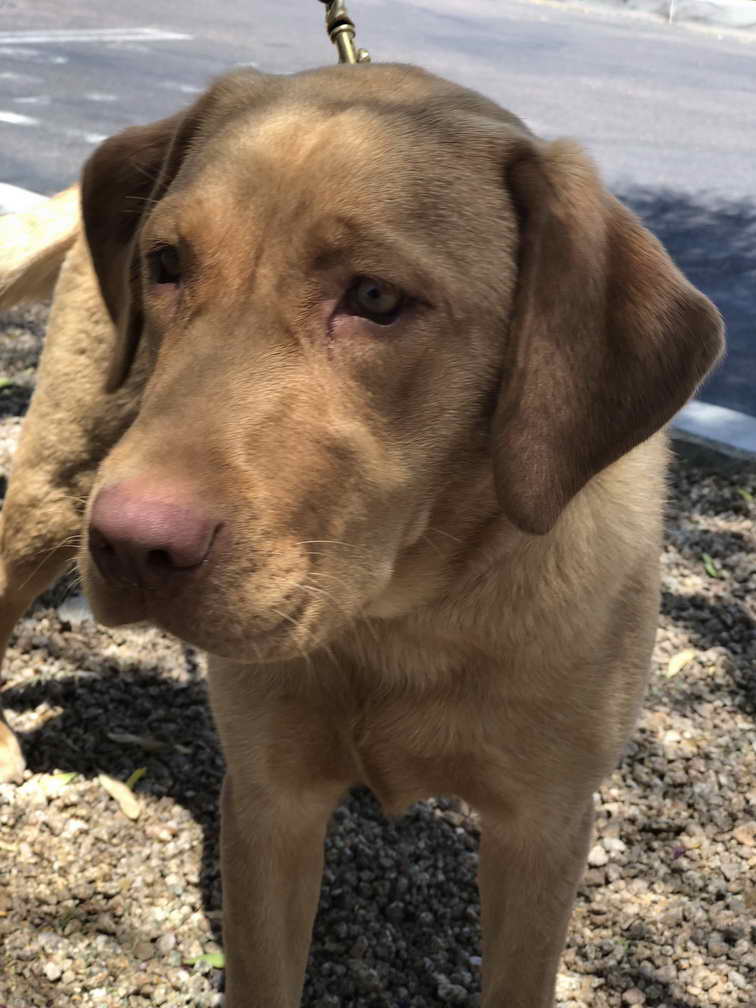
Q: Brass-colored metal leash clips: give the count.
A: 1